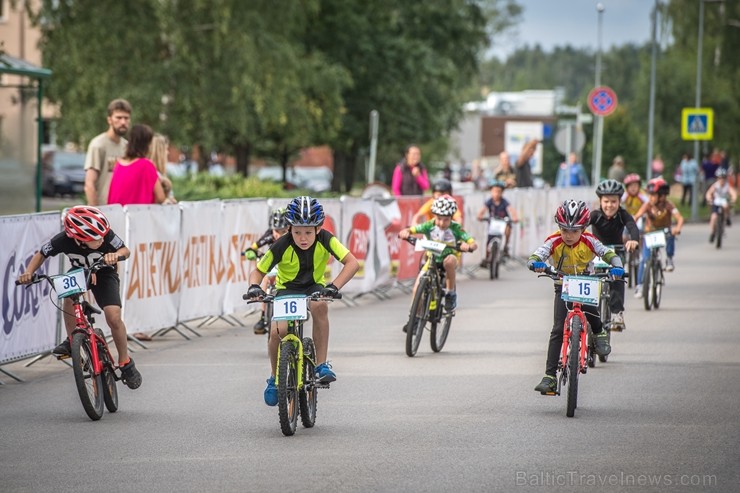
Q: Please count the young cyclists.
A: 11